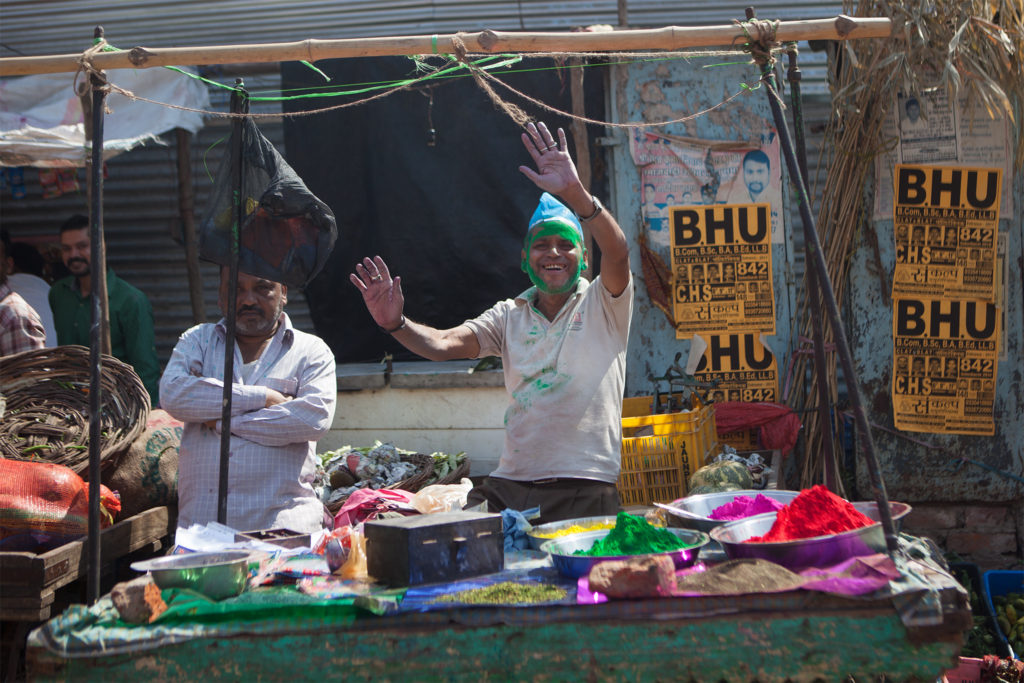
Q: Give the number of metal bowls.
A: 5